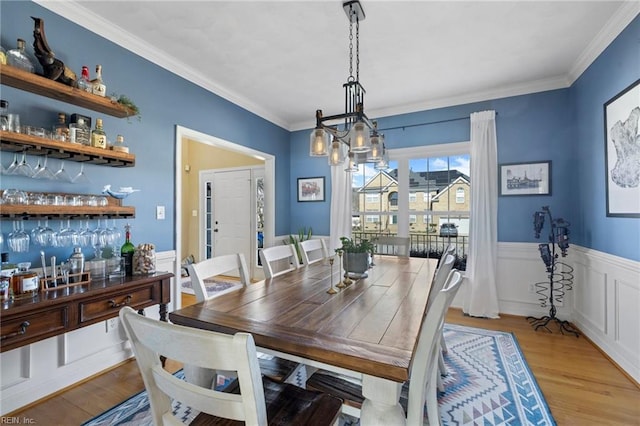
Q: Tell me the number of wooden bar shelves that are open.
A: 3